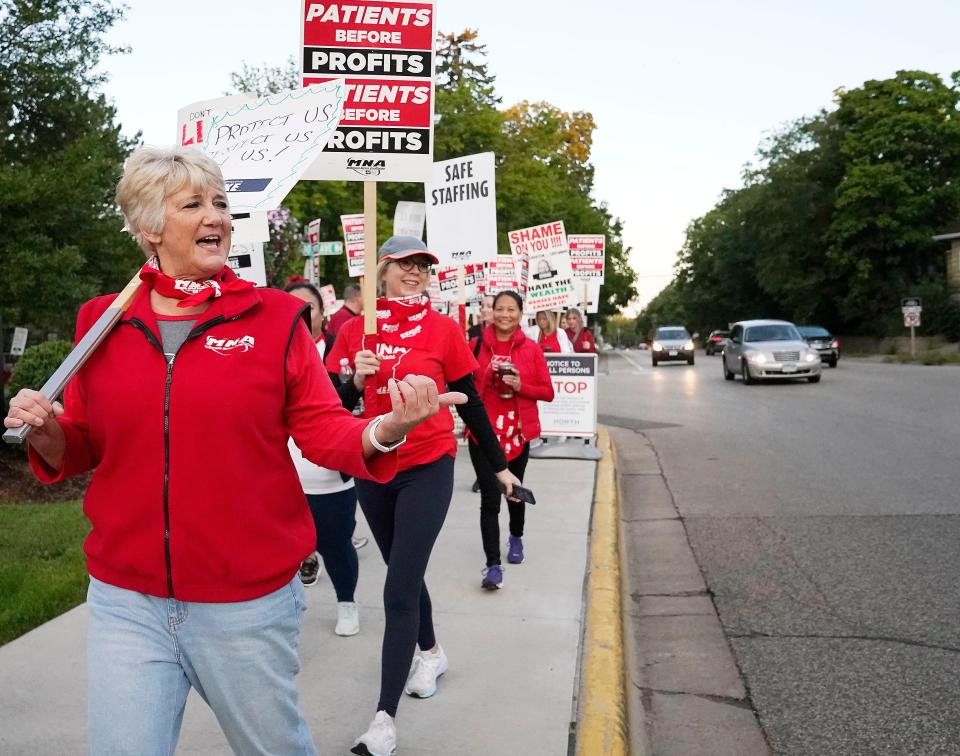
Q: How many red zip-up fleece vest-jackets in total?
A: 1